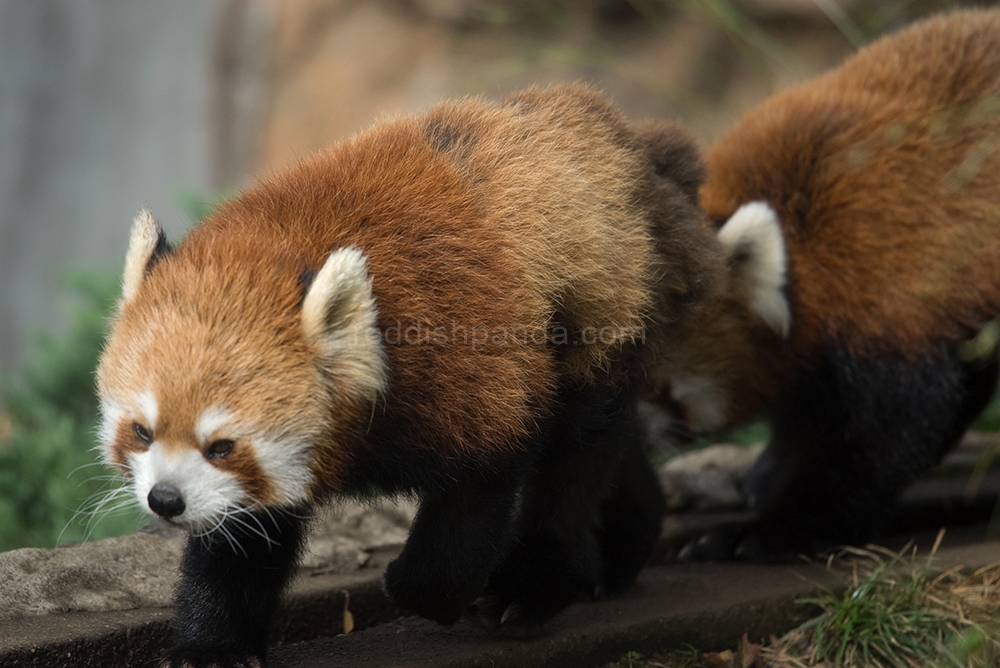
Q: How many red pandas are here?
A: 2